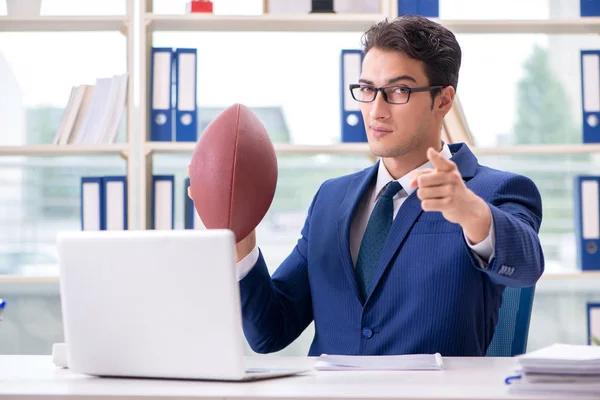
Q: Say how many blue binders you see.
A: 13